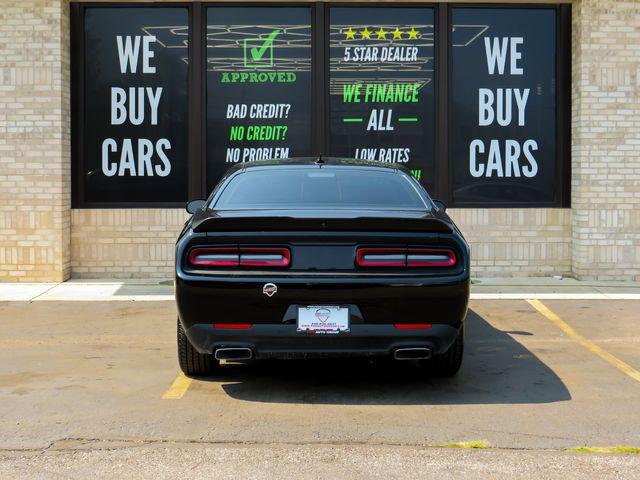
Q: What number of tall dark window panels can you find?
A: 4